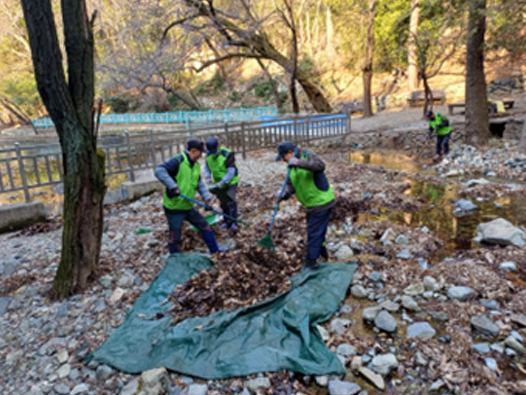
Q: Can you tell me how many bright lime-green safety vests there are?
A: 4